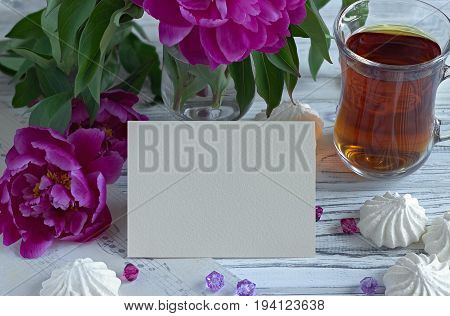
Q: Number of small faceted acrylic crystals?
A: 6